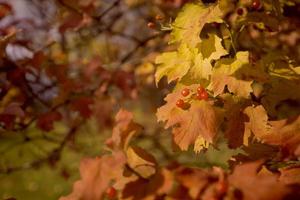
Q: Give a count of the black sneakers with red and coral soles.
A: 0